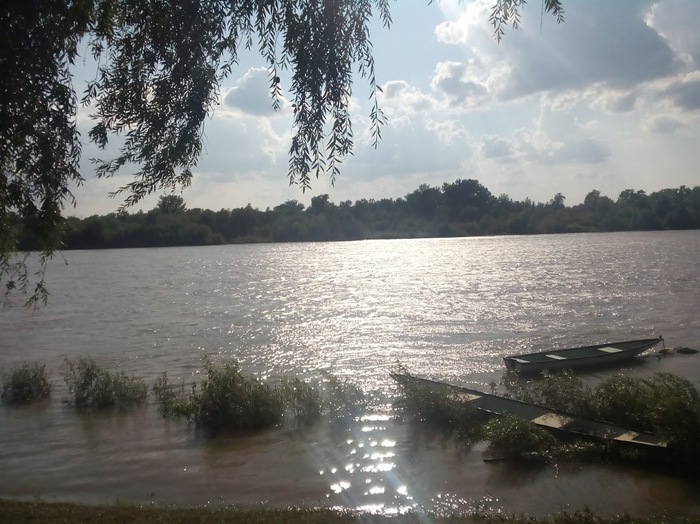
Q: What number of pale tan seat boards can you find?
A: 3